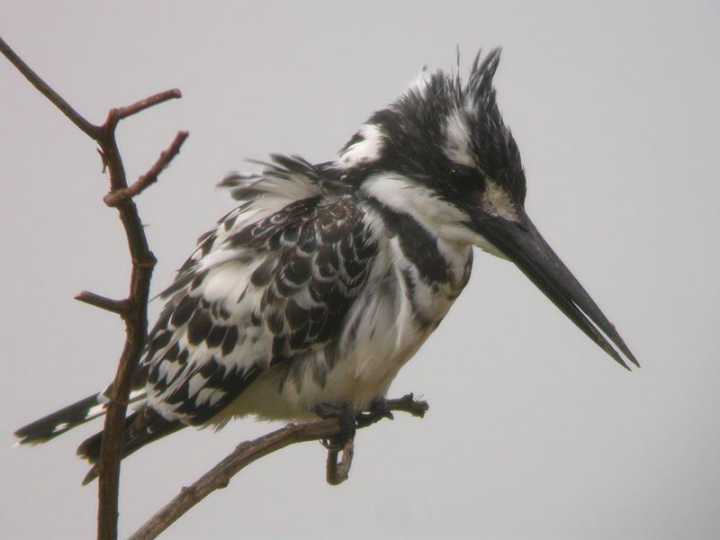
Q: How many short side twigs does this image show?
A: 3